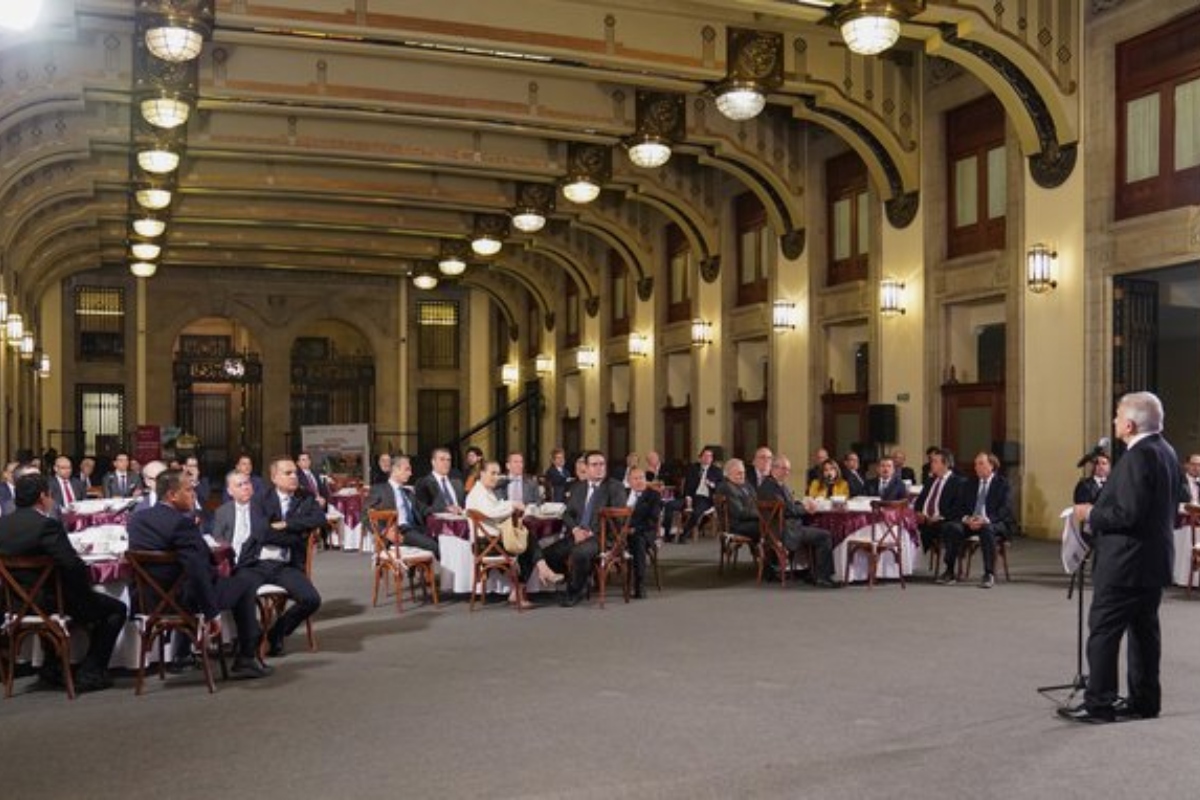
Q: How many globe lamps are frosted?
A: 15